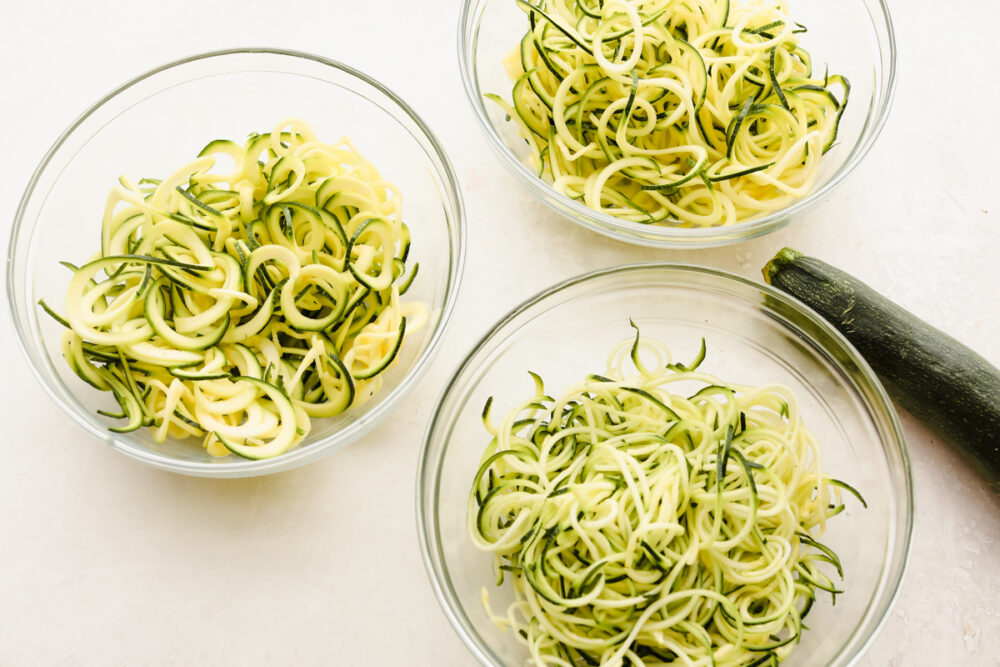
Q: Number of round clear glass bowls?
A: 3